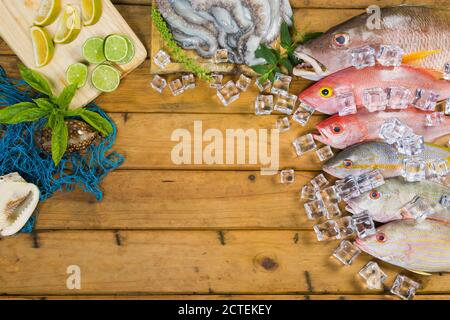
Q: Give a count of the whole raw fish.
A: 6